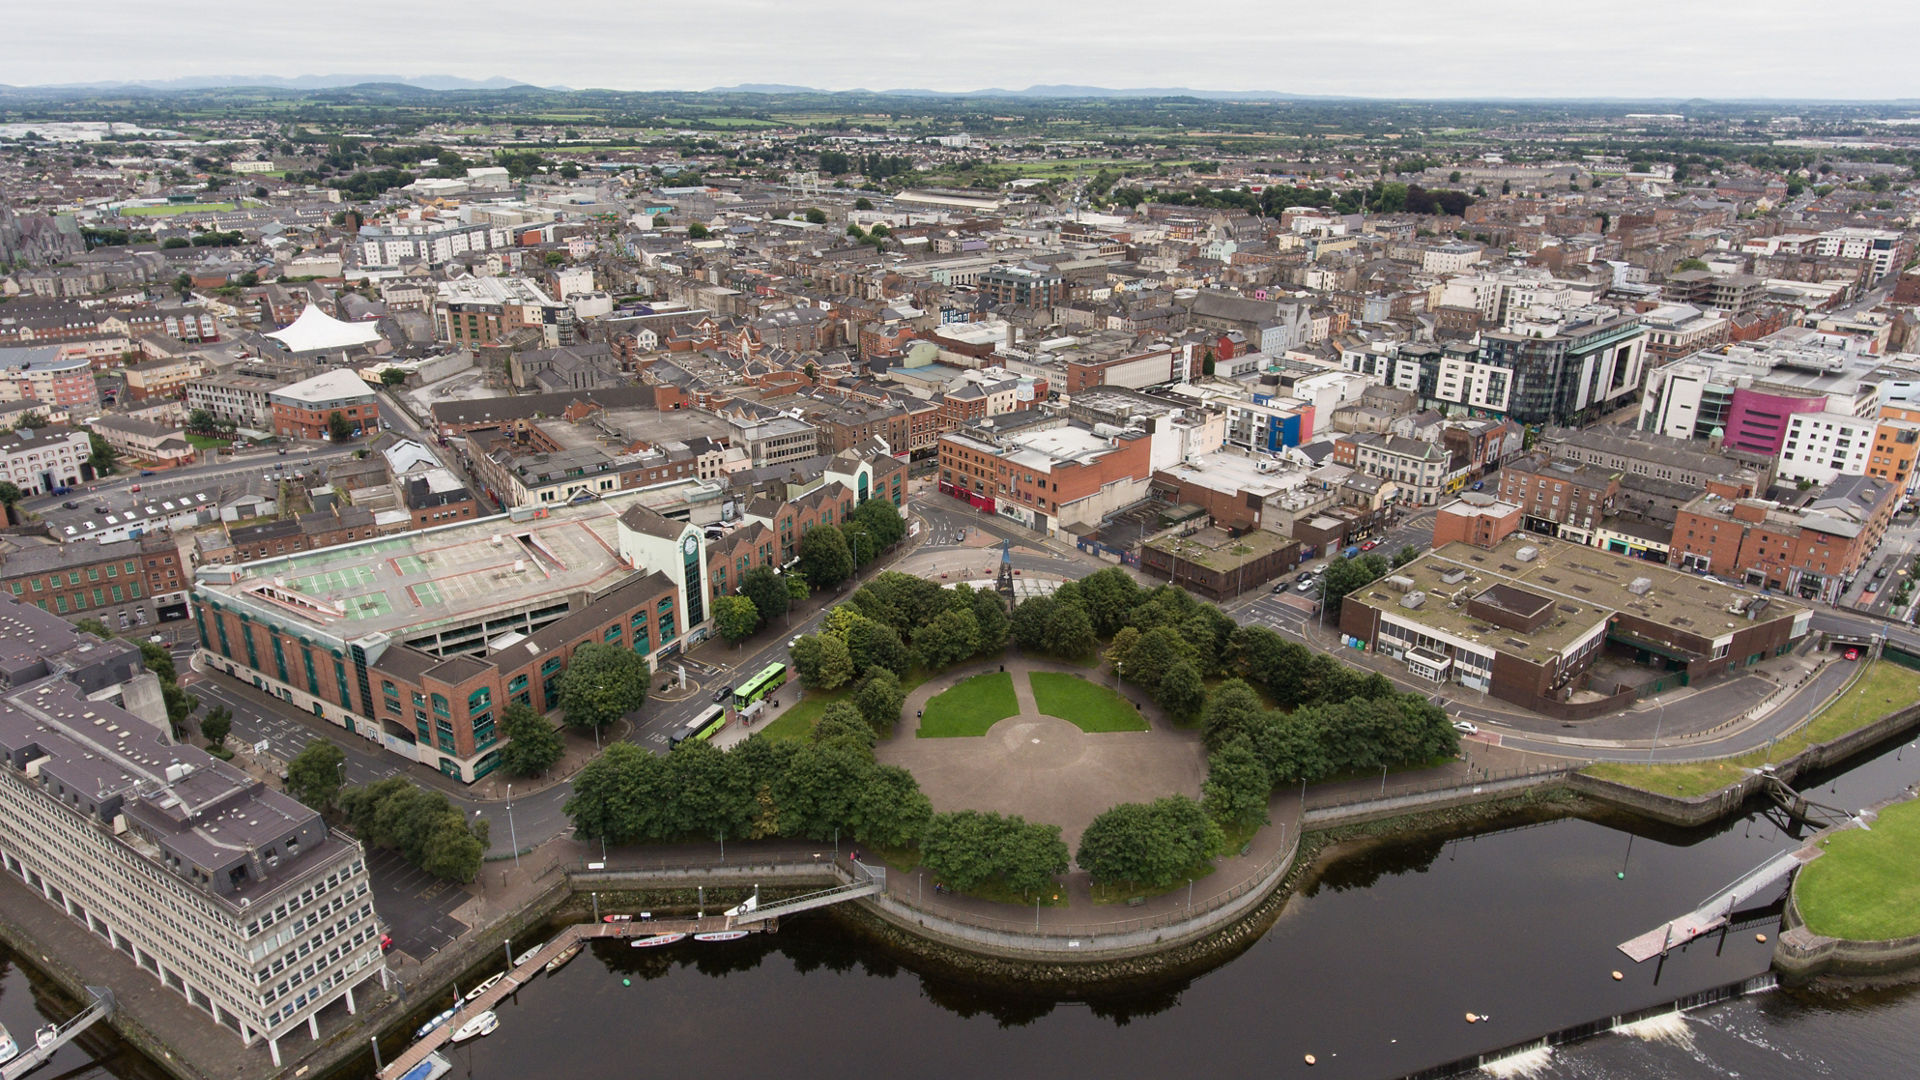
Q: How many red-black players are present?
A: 0